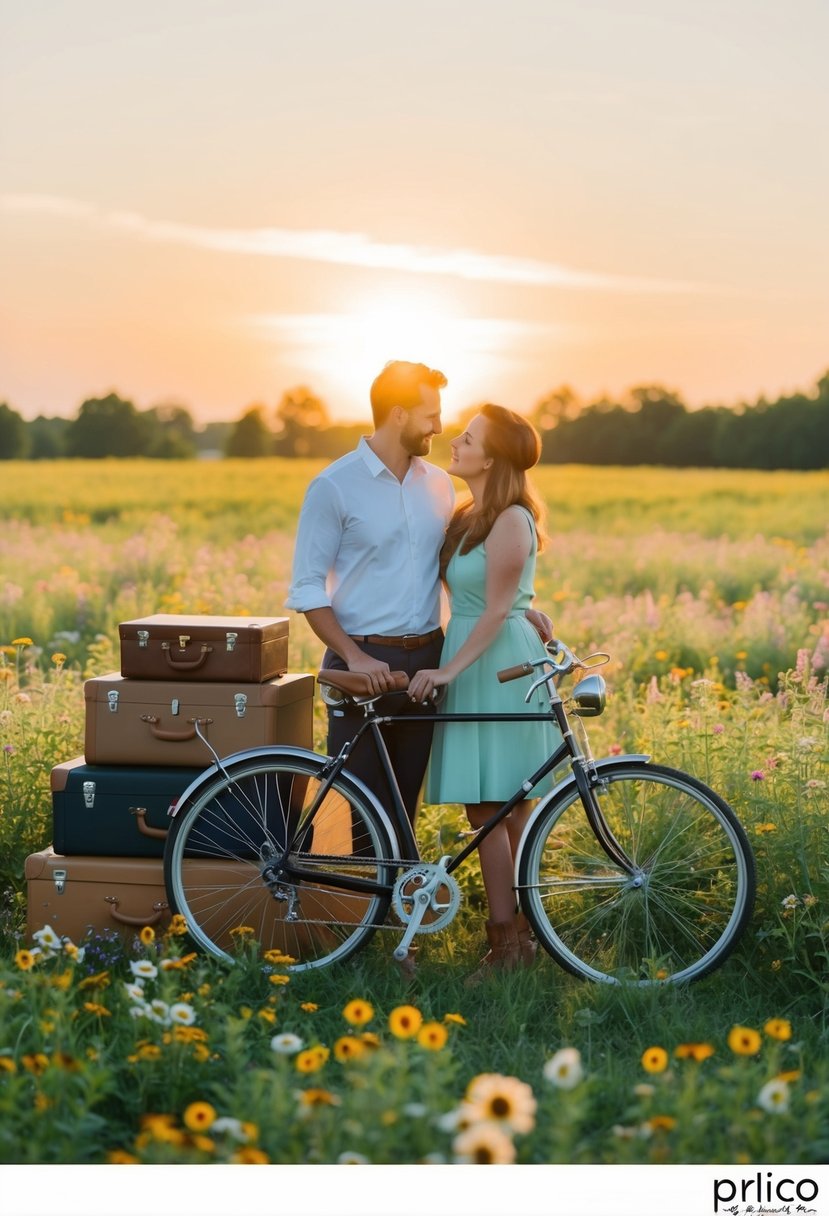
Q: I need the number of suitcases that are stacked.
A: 4